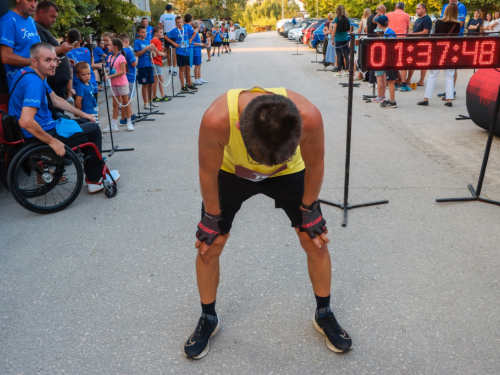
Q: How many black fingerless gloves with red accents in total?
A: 2